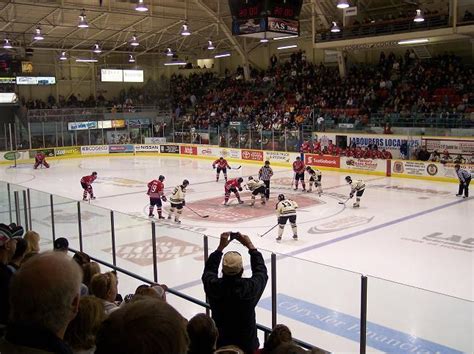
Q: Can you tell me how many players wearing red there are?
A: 6